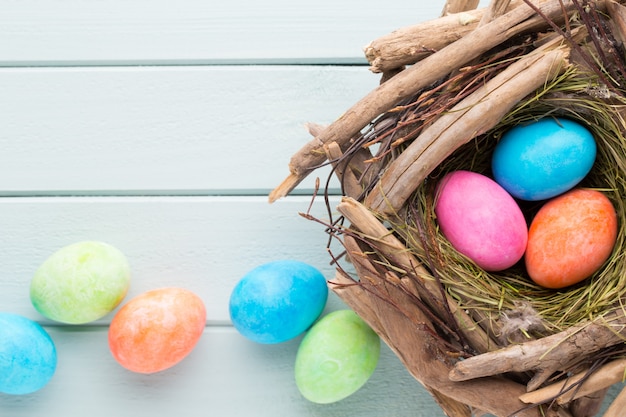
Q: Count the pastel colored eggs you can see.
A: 8